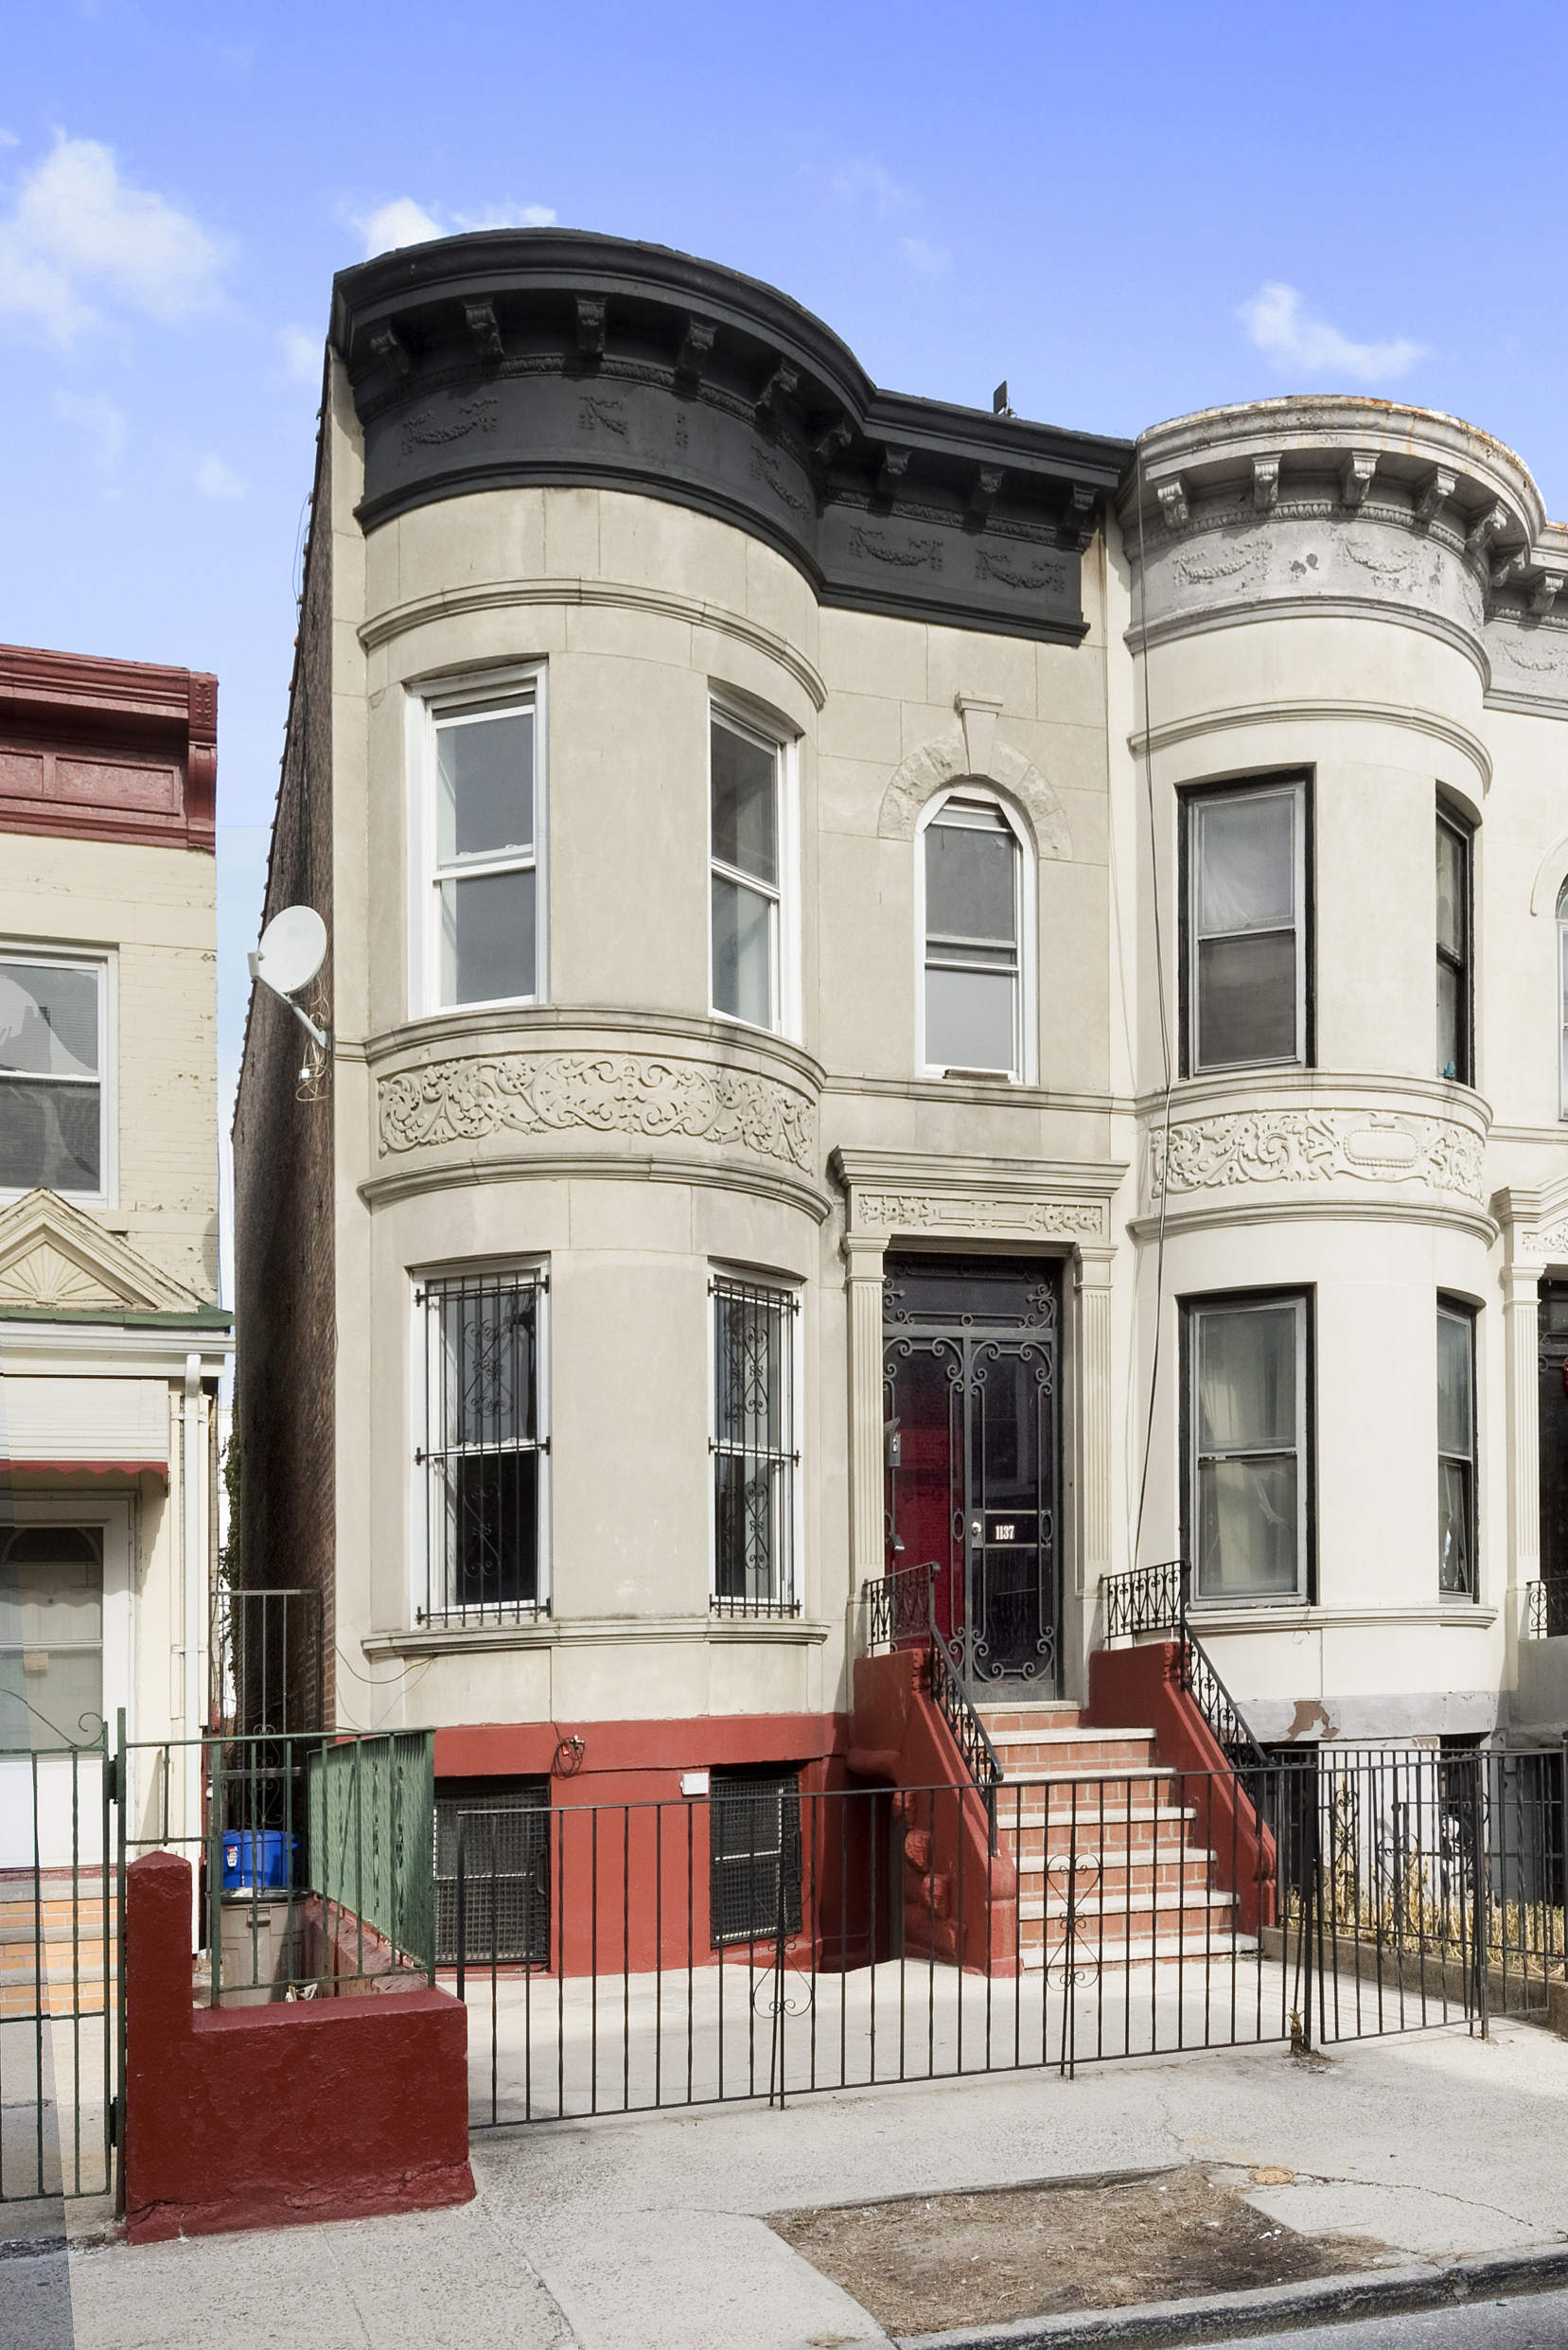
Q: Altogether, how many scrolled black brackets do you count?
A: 9